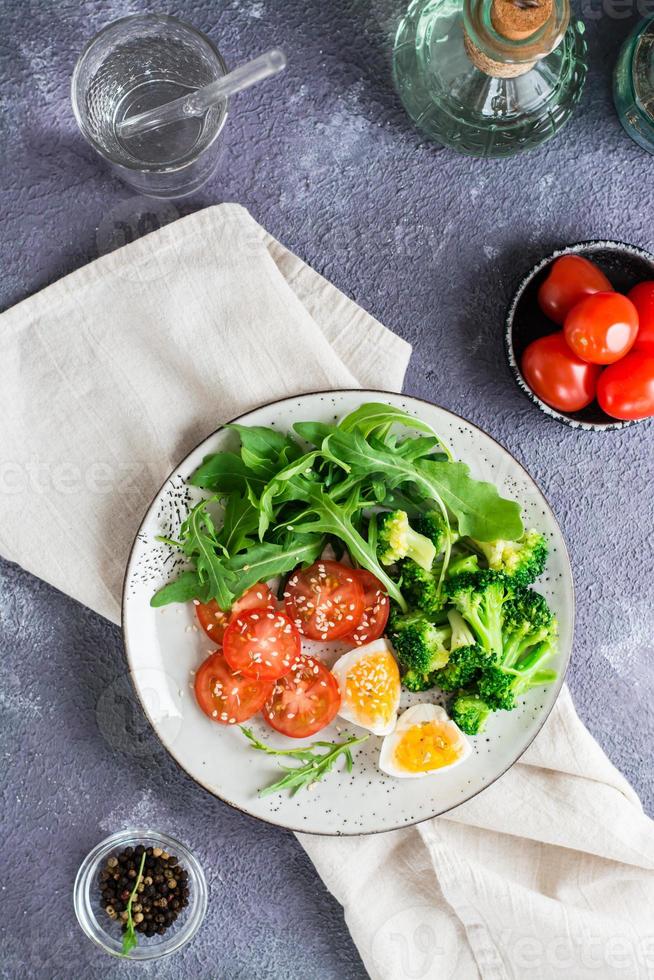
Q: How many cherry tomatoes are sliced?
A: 6